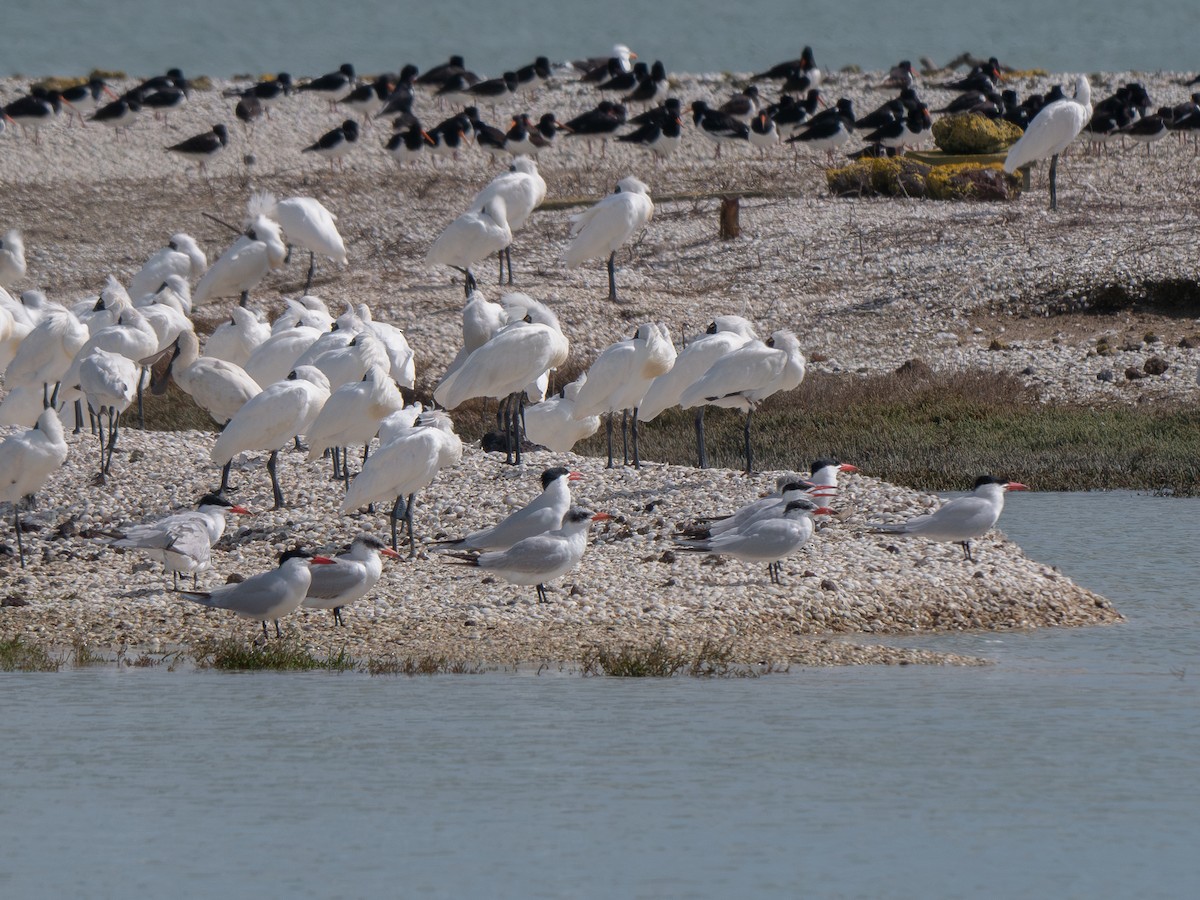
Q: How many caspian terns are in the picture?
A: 11